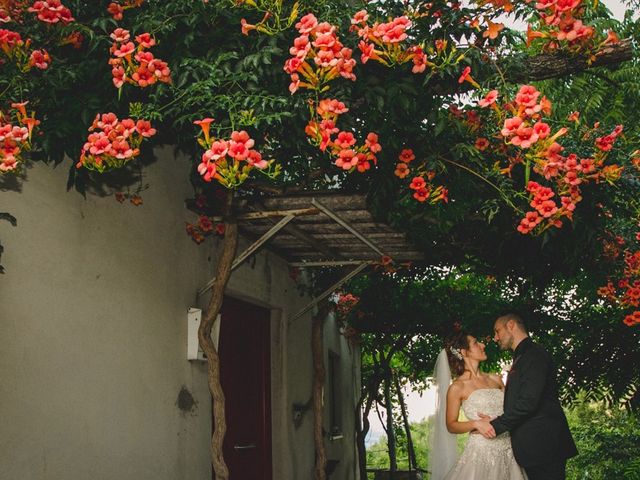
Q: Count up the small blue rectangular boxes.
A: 0